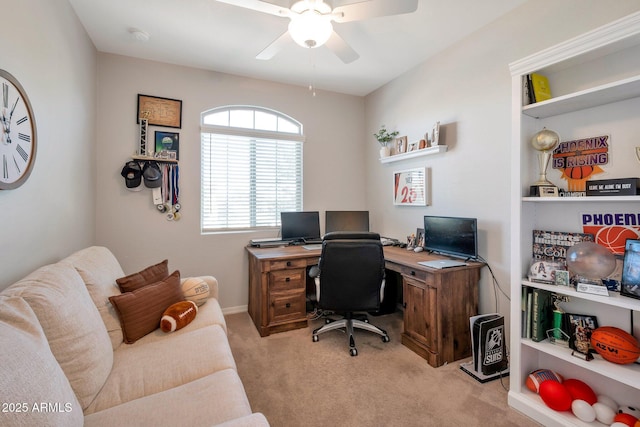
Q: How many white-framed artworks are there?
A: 1